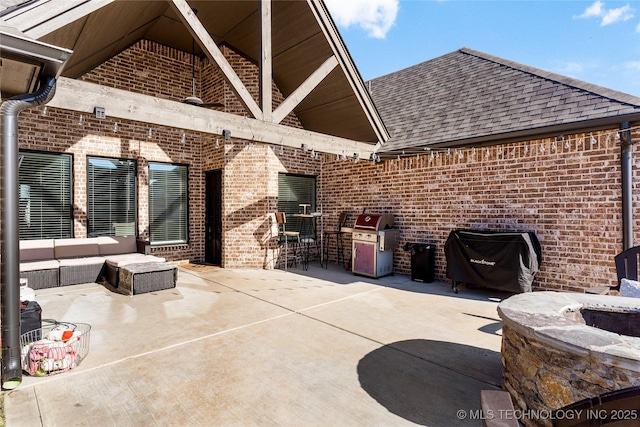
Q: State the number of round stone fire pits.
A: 1